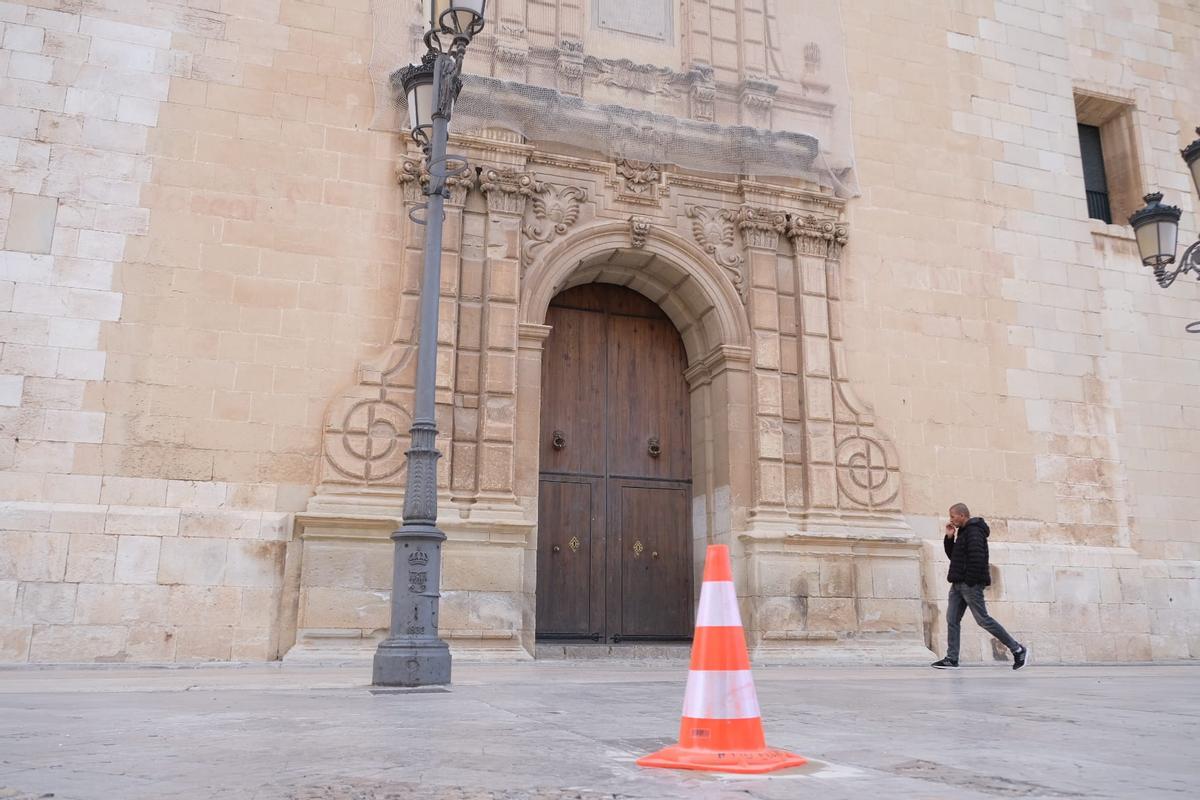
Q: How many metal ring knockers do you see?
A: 2